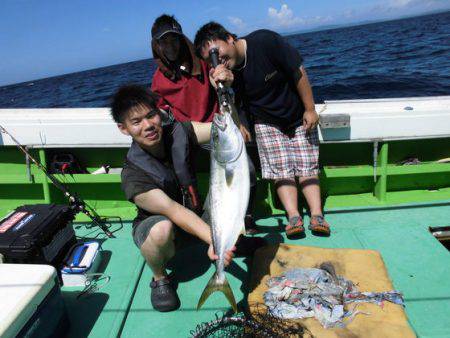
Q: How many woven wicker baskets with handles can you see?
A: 0